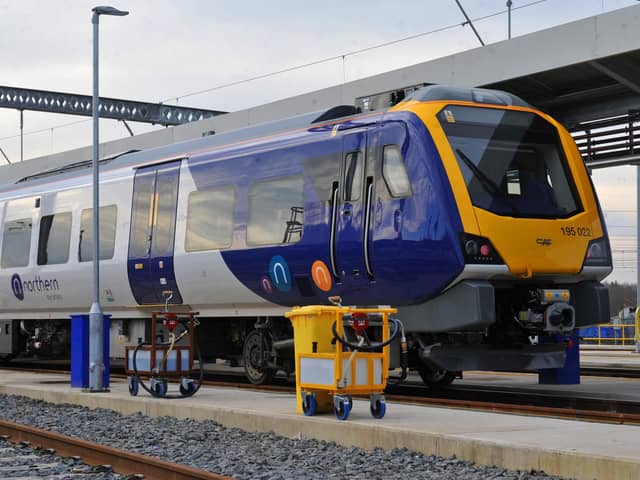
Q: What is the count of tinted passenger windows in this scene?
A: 5